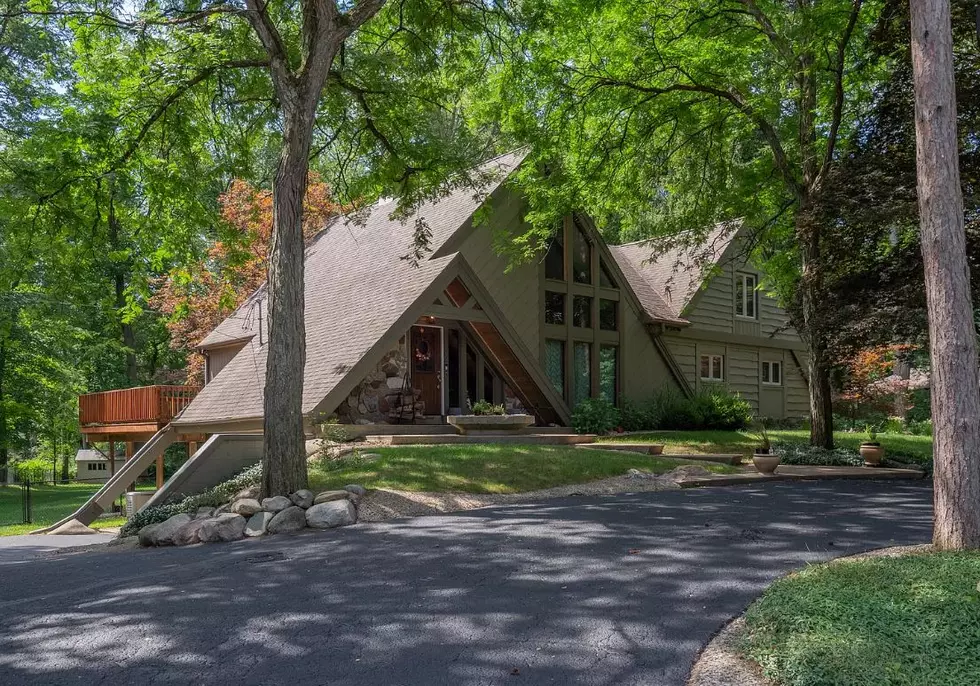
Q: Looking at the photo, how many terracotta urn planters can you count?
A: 2